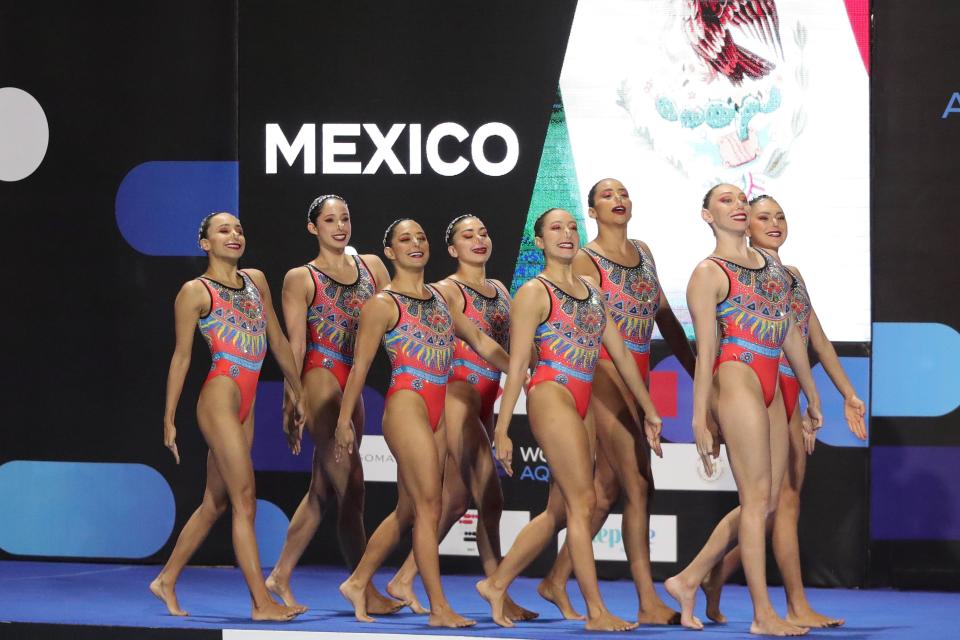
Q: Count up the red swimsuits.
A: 8